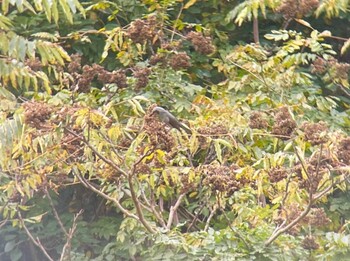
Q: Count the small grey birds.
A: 1